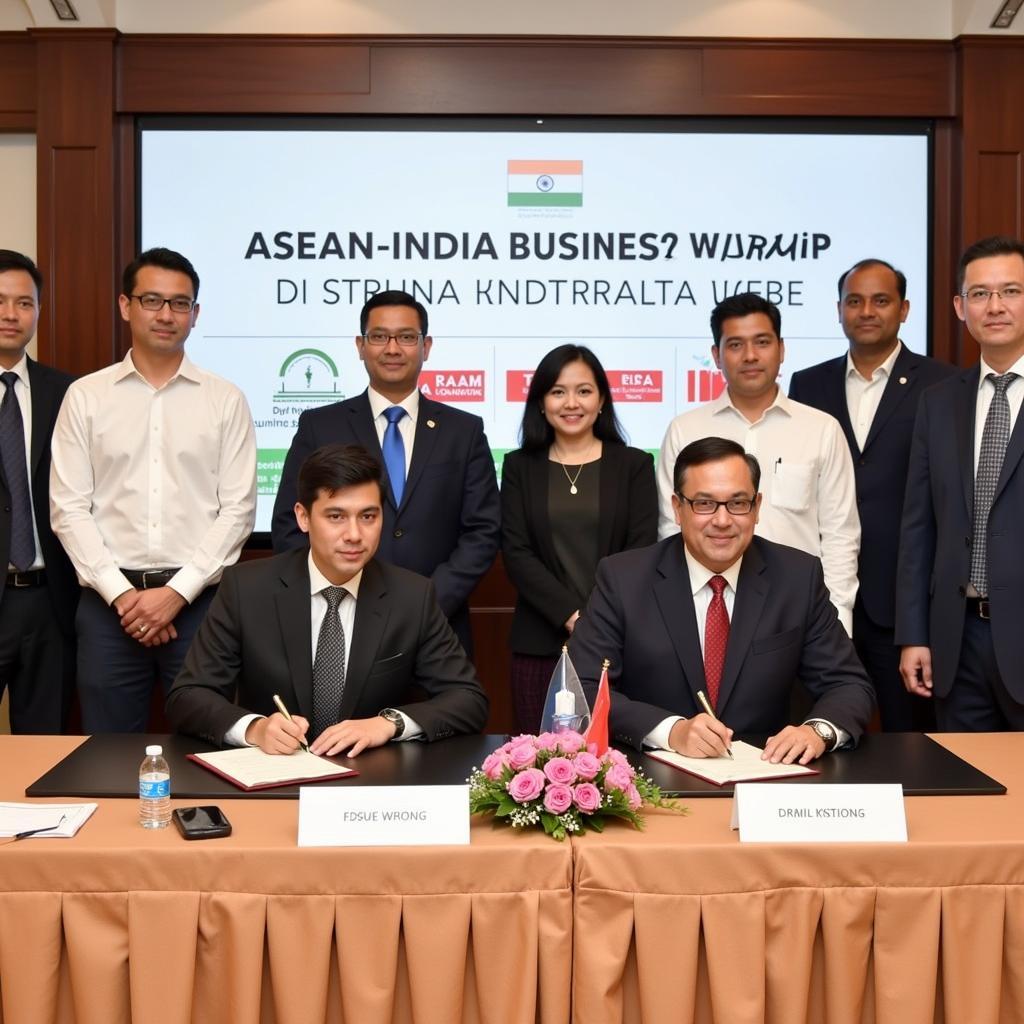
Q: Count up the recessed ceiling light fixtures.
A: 2